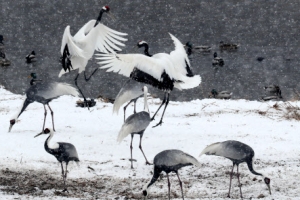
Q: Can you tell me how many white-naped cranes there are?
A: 6